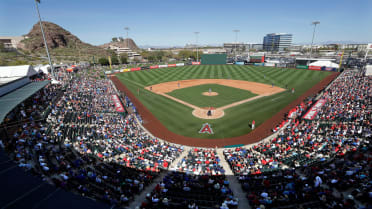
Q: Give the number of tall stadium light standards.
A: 5